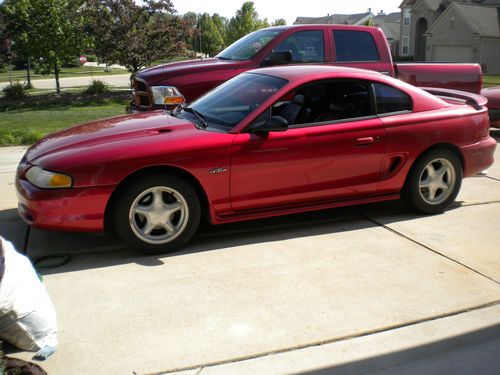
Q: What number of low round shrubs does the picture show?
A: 2